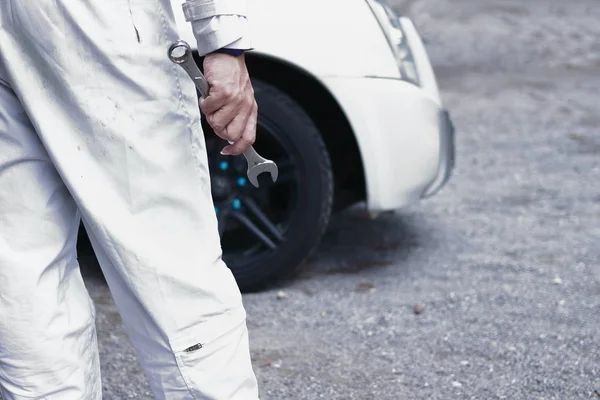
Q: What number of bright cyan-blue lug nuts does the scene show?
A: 4